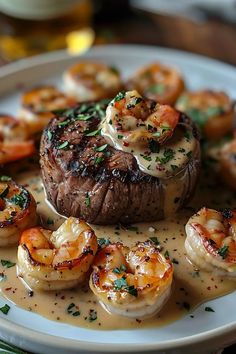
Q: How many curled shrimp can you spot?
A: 11